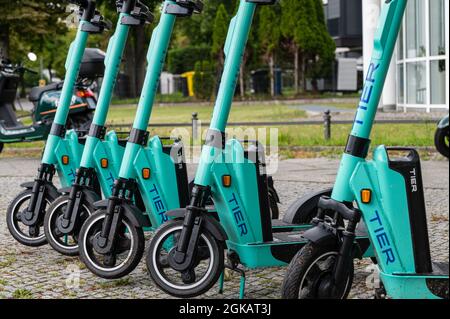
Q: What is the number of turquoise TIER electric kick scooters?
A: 5